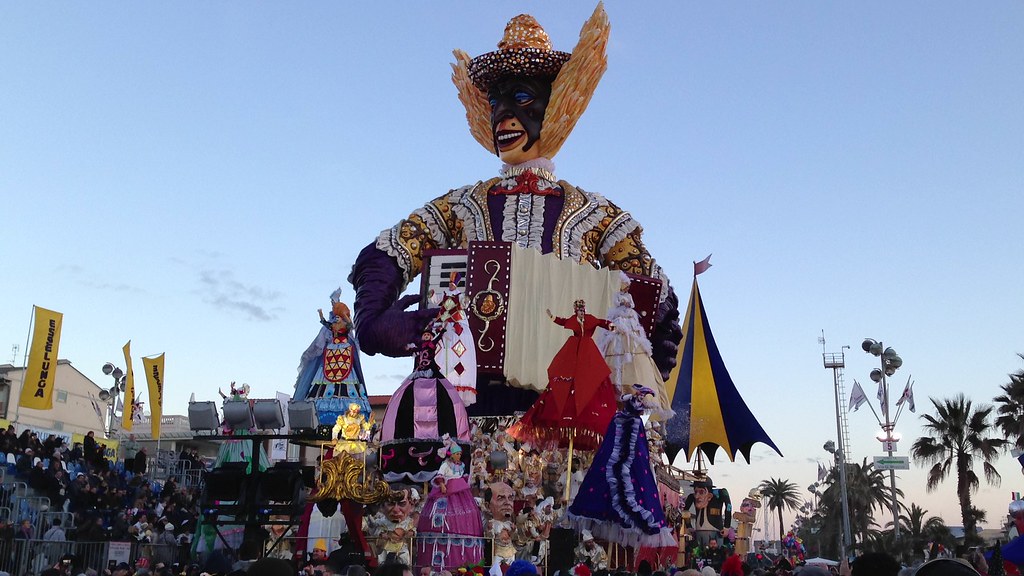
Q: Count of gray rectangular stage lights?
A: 4